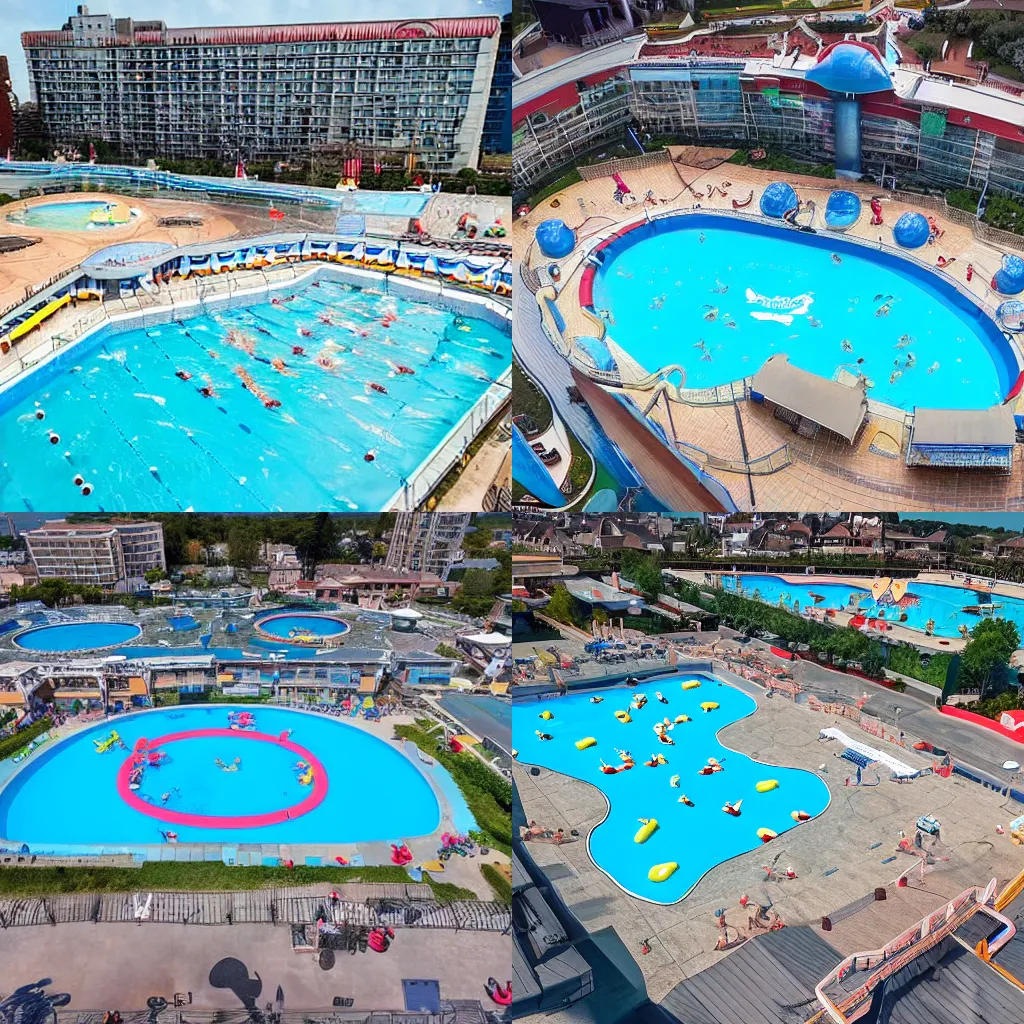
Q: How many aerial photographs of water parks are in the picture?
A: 4